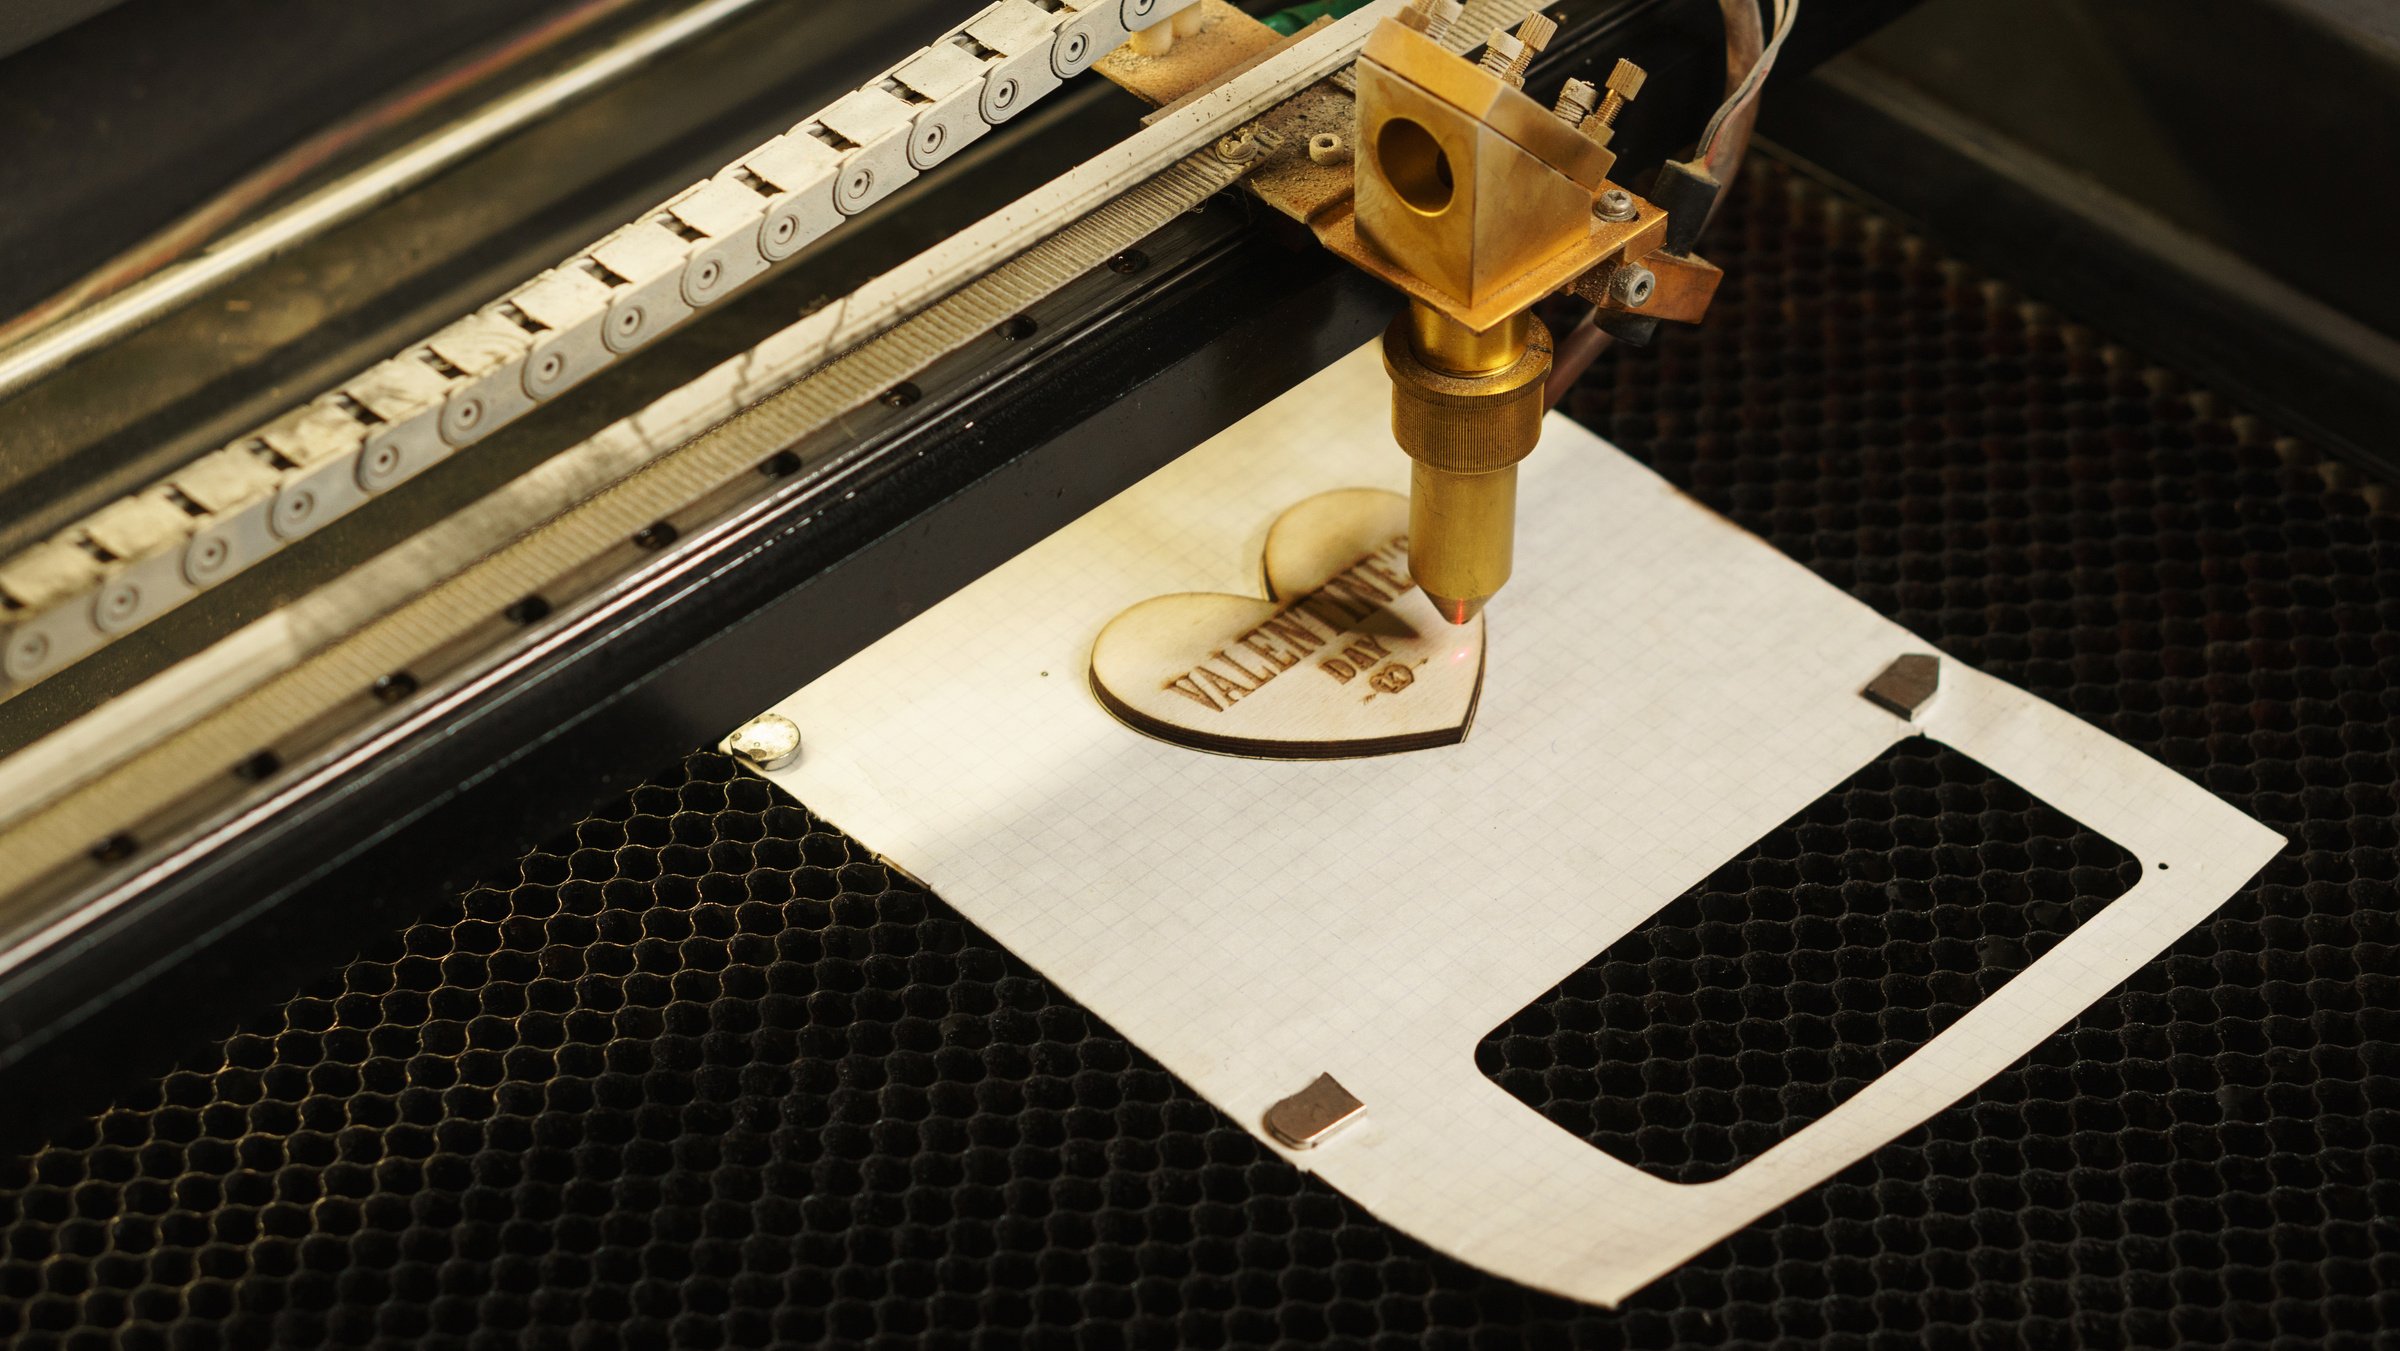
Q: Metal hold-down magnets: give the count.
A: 3